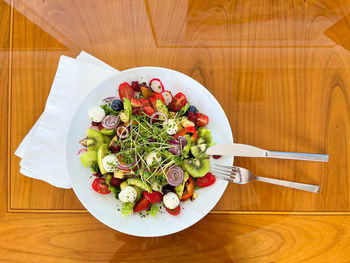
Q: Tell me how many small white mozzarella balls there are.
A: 6